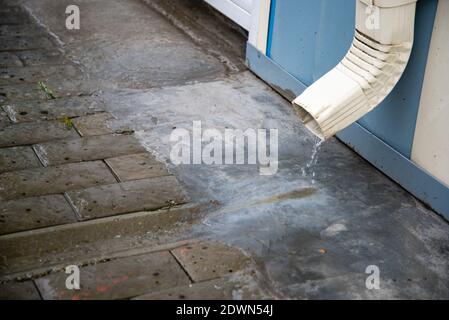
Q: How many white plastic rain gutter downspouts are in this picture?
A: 1